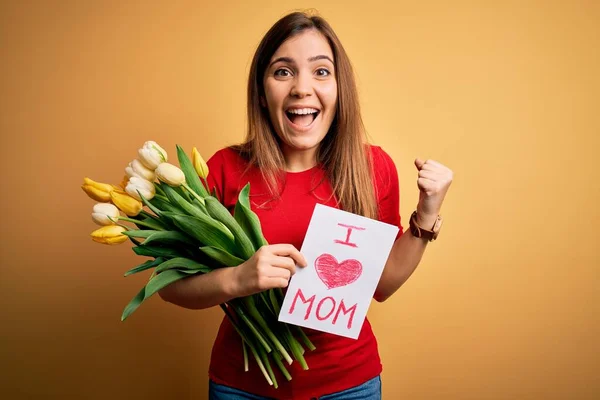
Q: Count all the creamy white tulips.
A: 5